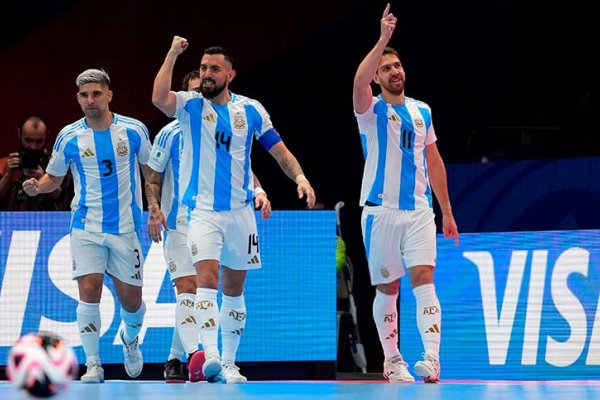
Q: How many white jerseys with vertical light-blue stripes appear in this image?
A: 4